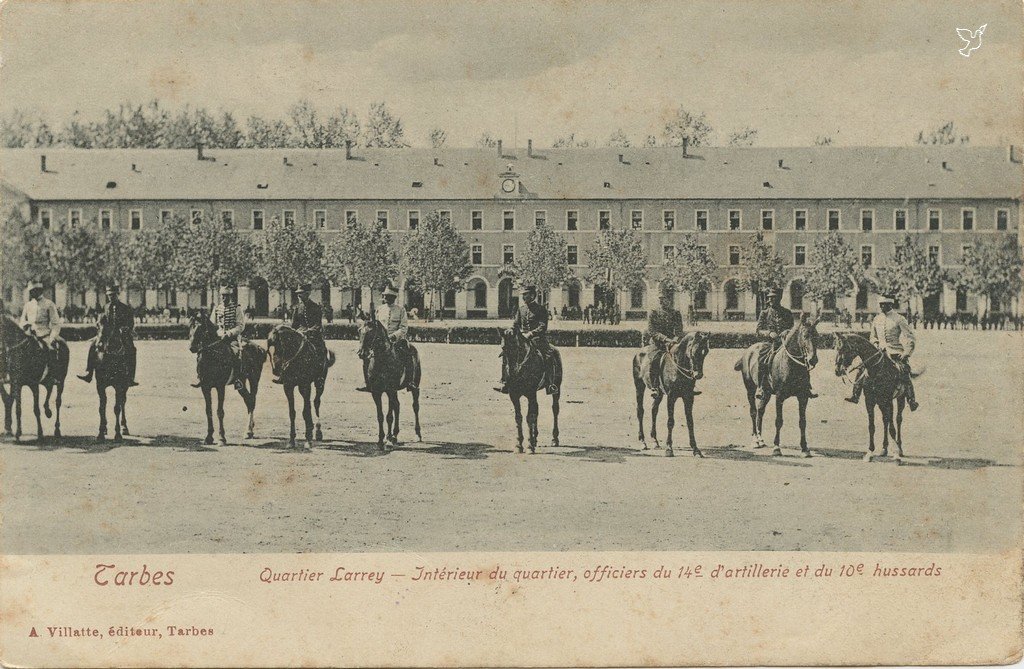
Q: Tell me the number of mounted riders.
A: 9